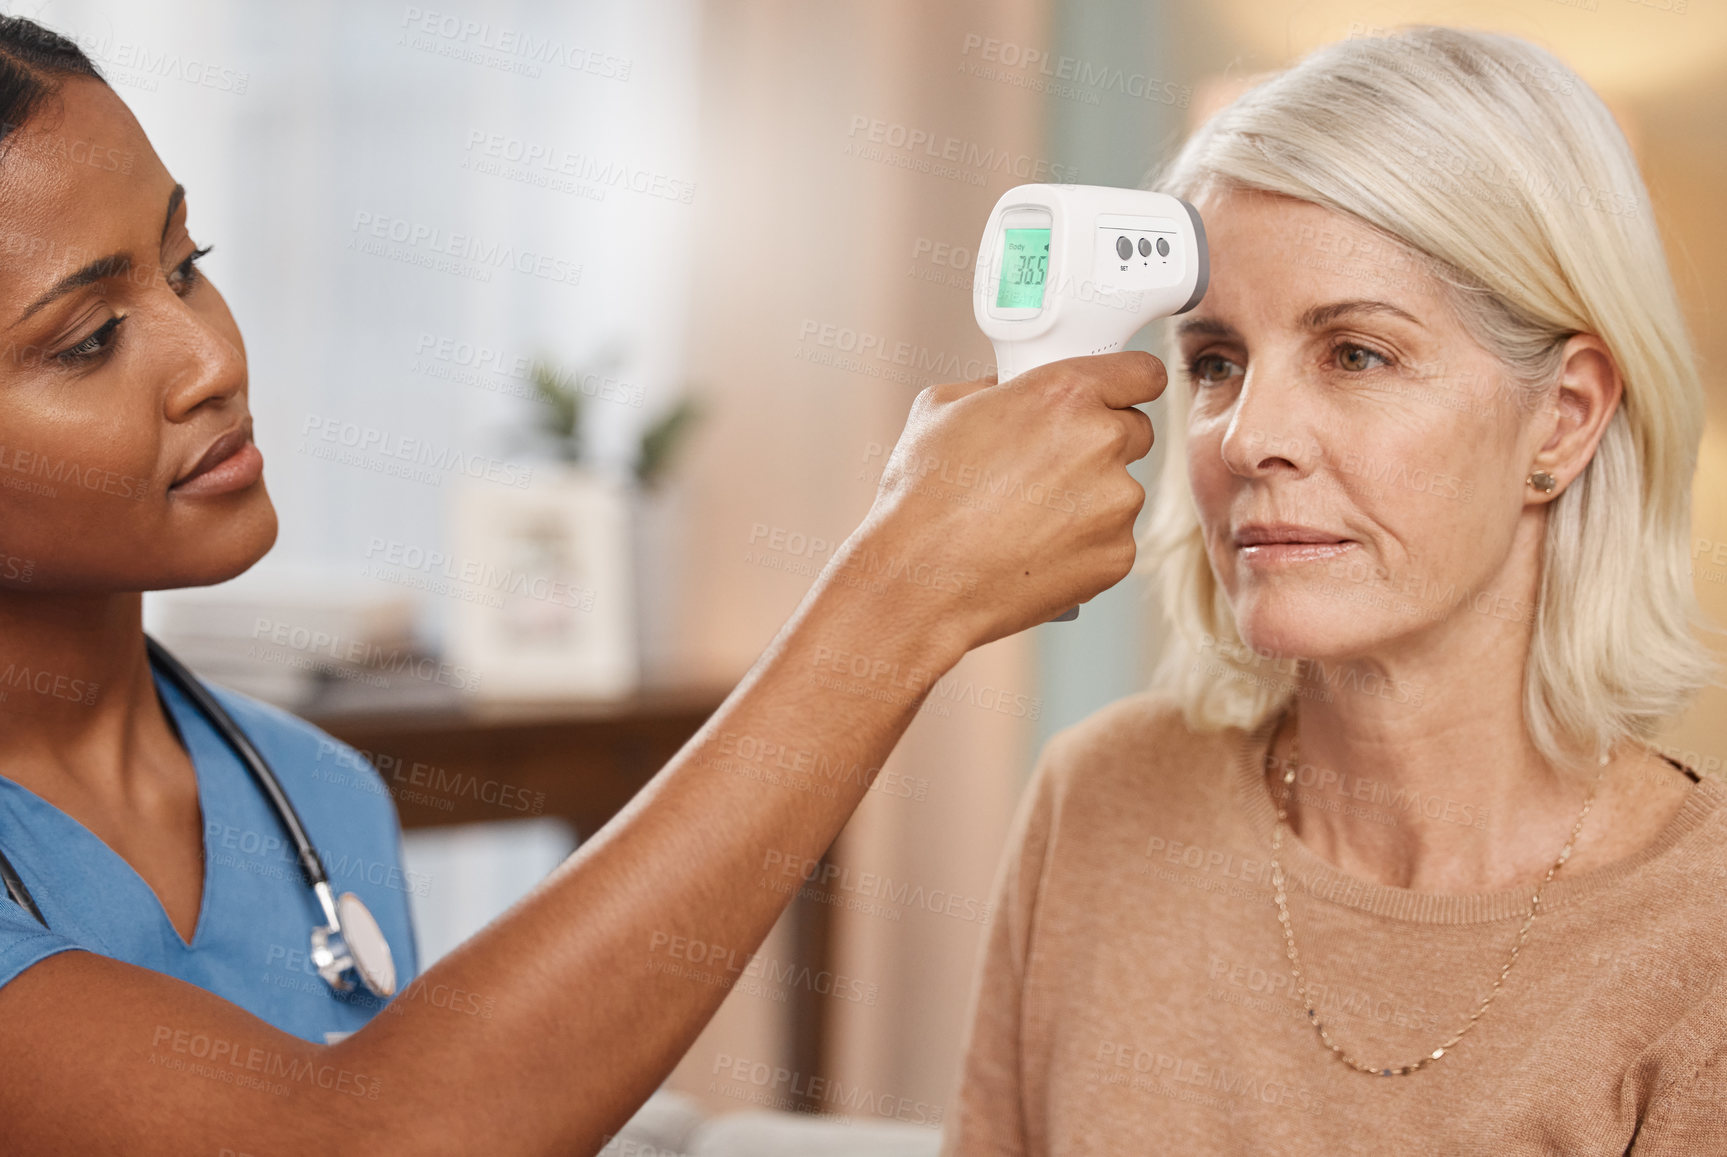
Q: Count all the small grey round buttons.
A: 3